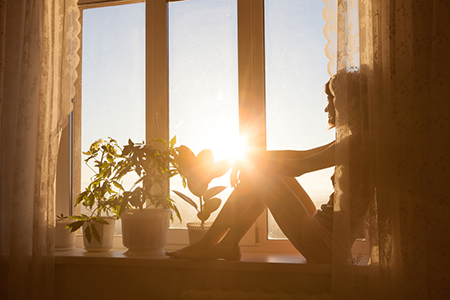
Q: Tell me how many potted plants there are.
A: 4